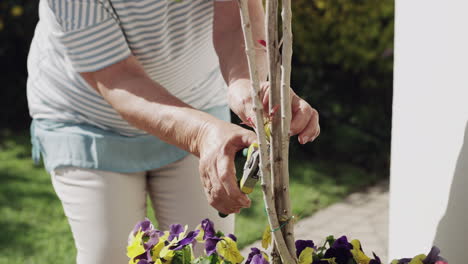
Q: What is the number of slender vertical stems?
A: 3